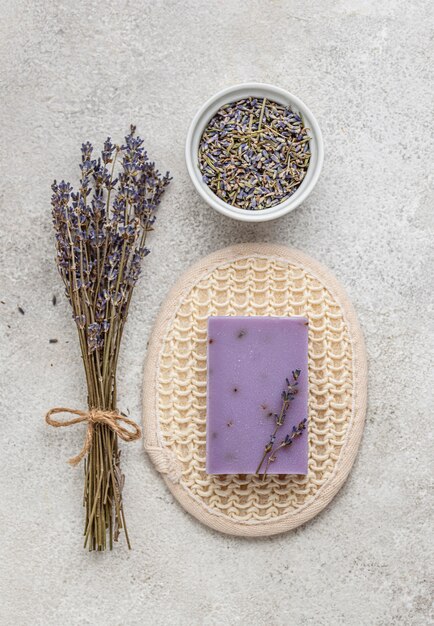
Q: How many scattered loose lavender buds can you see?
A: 3